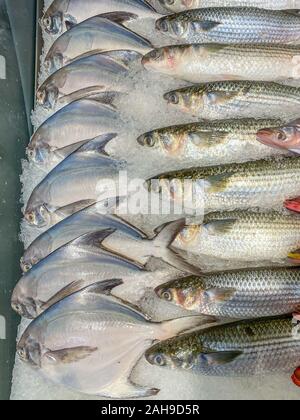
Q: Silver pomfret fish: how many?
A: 8